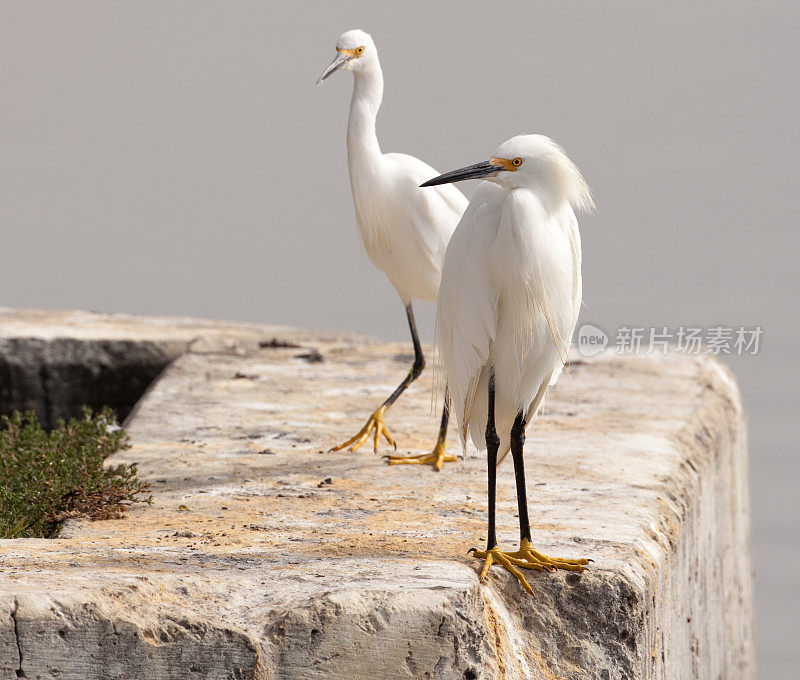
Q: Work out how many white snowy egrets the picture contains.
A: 2